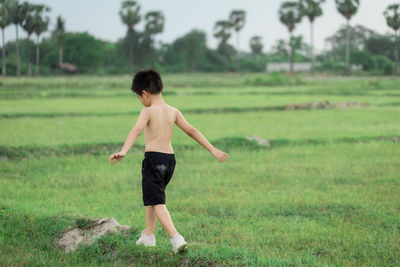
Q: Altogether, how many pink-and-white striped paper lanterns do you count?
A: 0